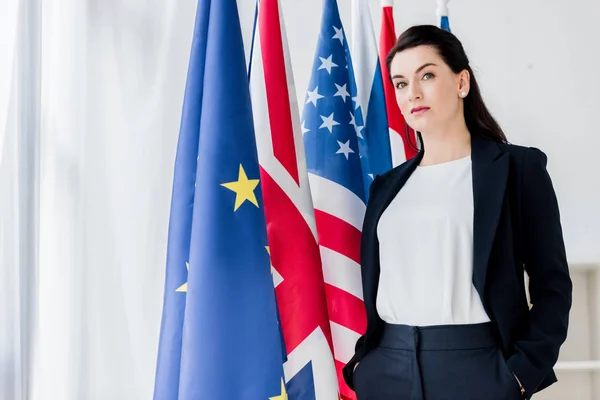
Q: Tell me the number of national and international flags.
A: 6